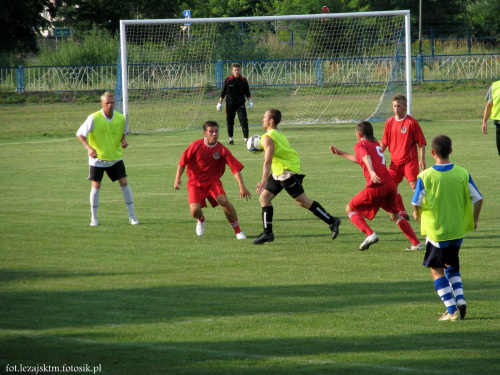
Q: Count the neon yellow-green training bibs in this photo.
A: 4